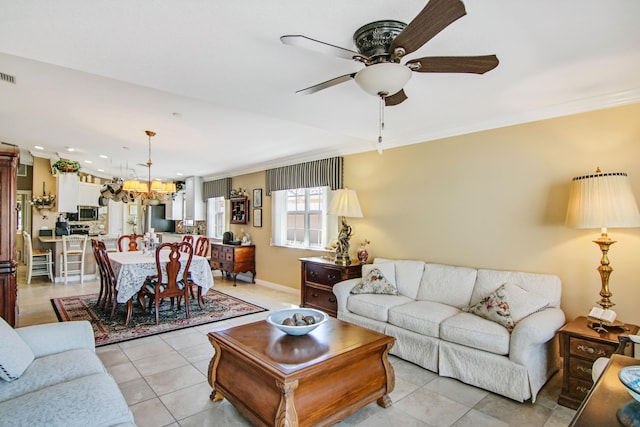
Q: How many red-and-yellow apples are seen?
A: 0